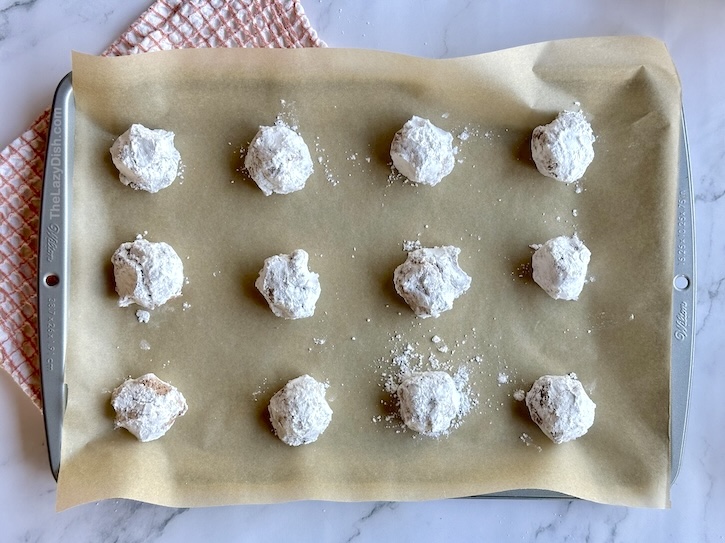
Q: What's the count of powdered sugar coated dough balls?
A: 12